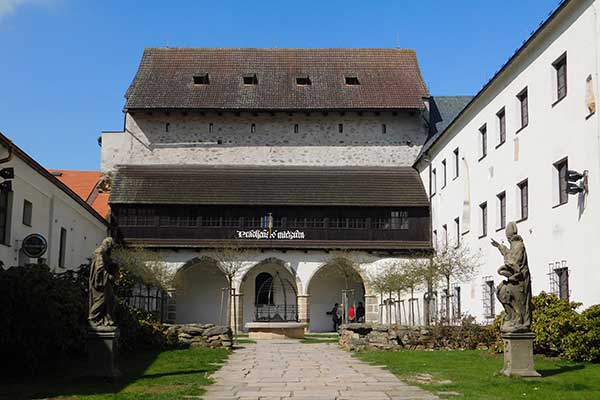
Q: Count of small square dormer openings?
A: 4